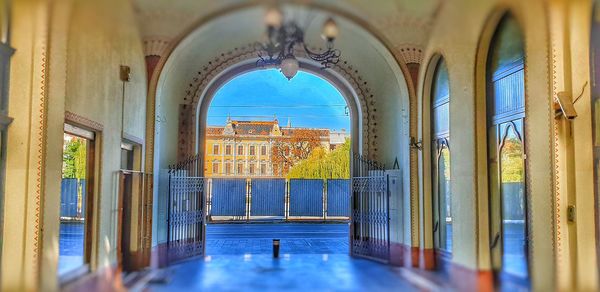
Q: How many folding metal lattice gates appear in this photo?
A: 2